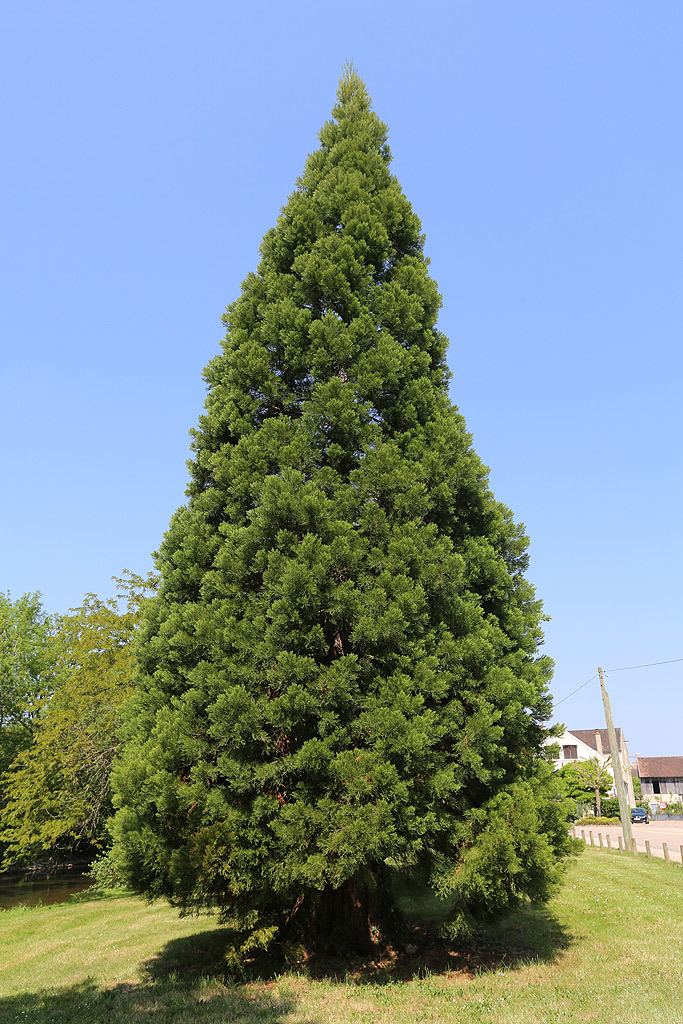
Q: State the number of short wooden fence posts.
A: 10